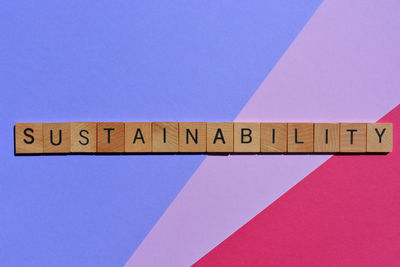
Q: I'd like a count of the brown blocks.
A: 14